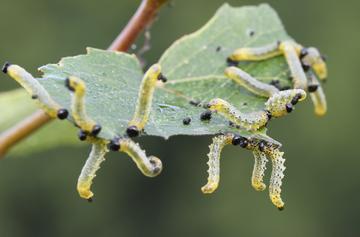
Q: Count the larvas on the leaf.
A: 15